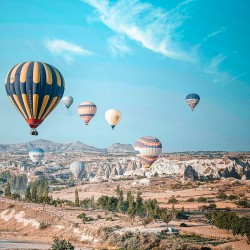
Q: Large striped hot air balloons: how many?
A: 1